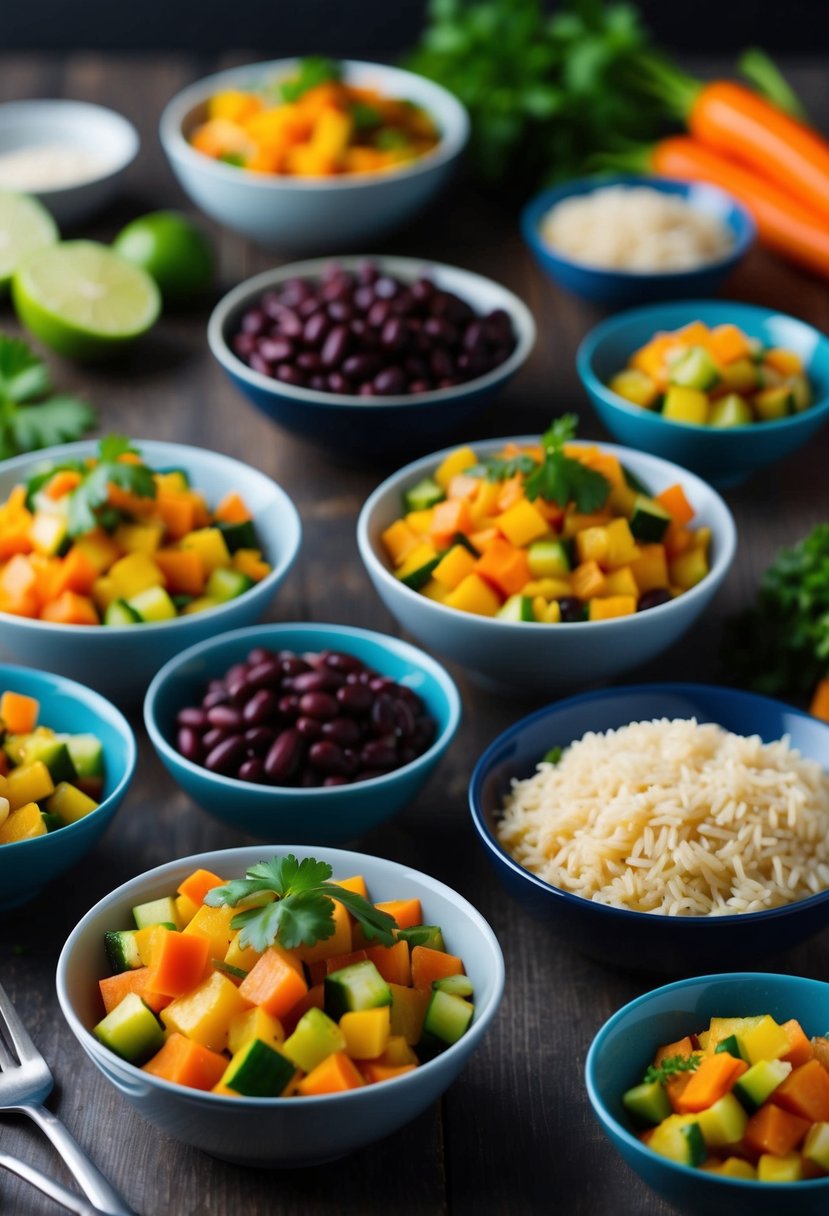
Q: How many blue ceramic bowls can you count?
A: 11